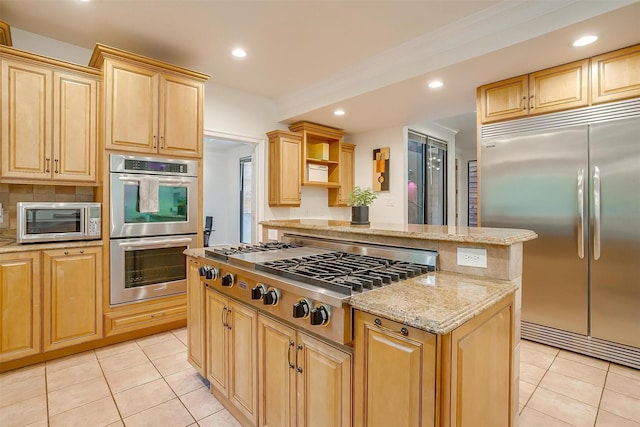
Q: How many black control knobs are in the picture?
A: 7